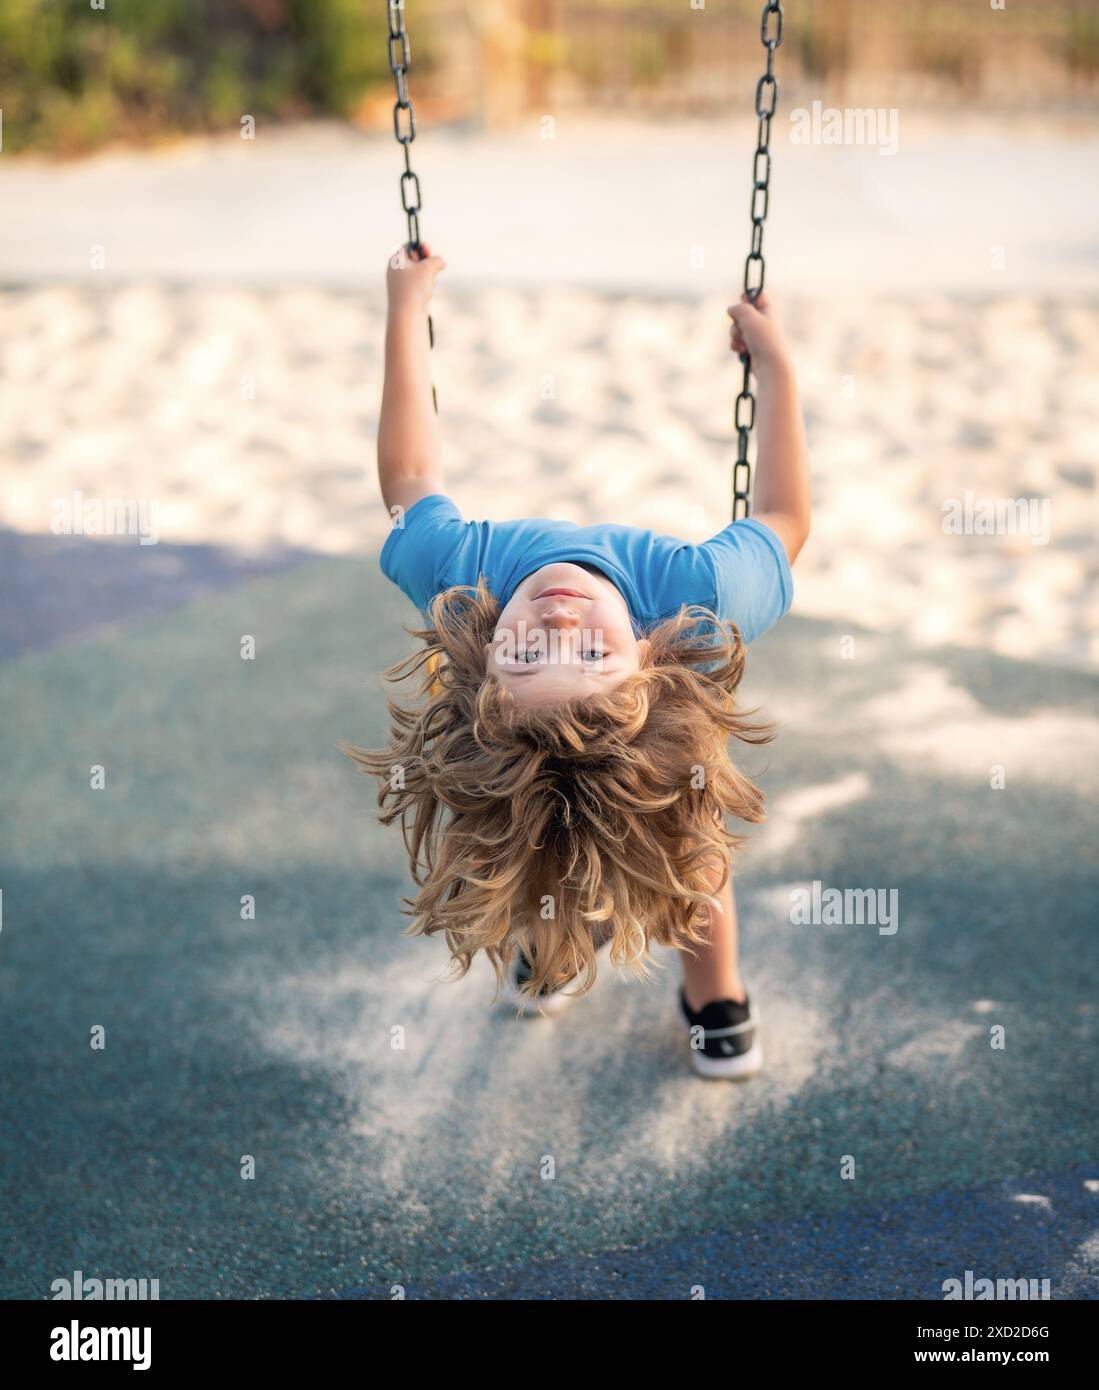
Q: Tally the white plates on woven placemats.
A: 0